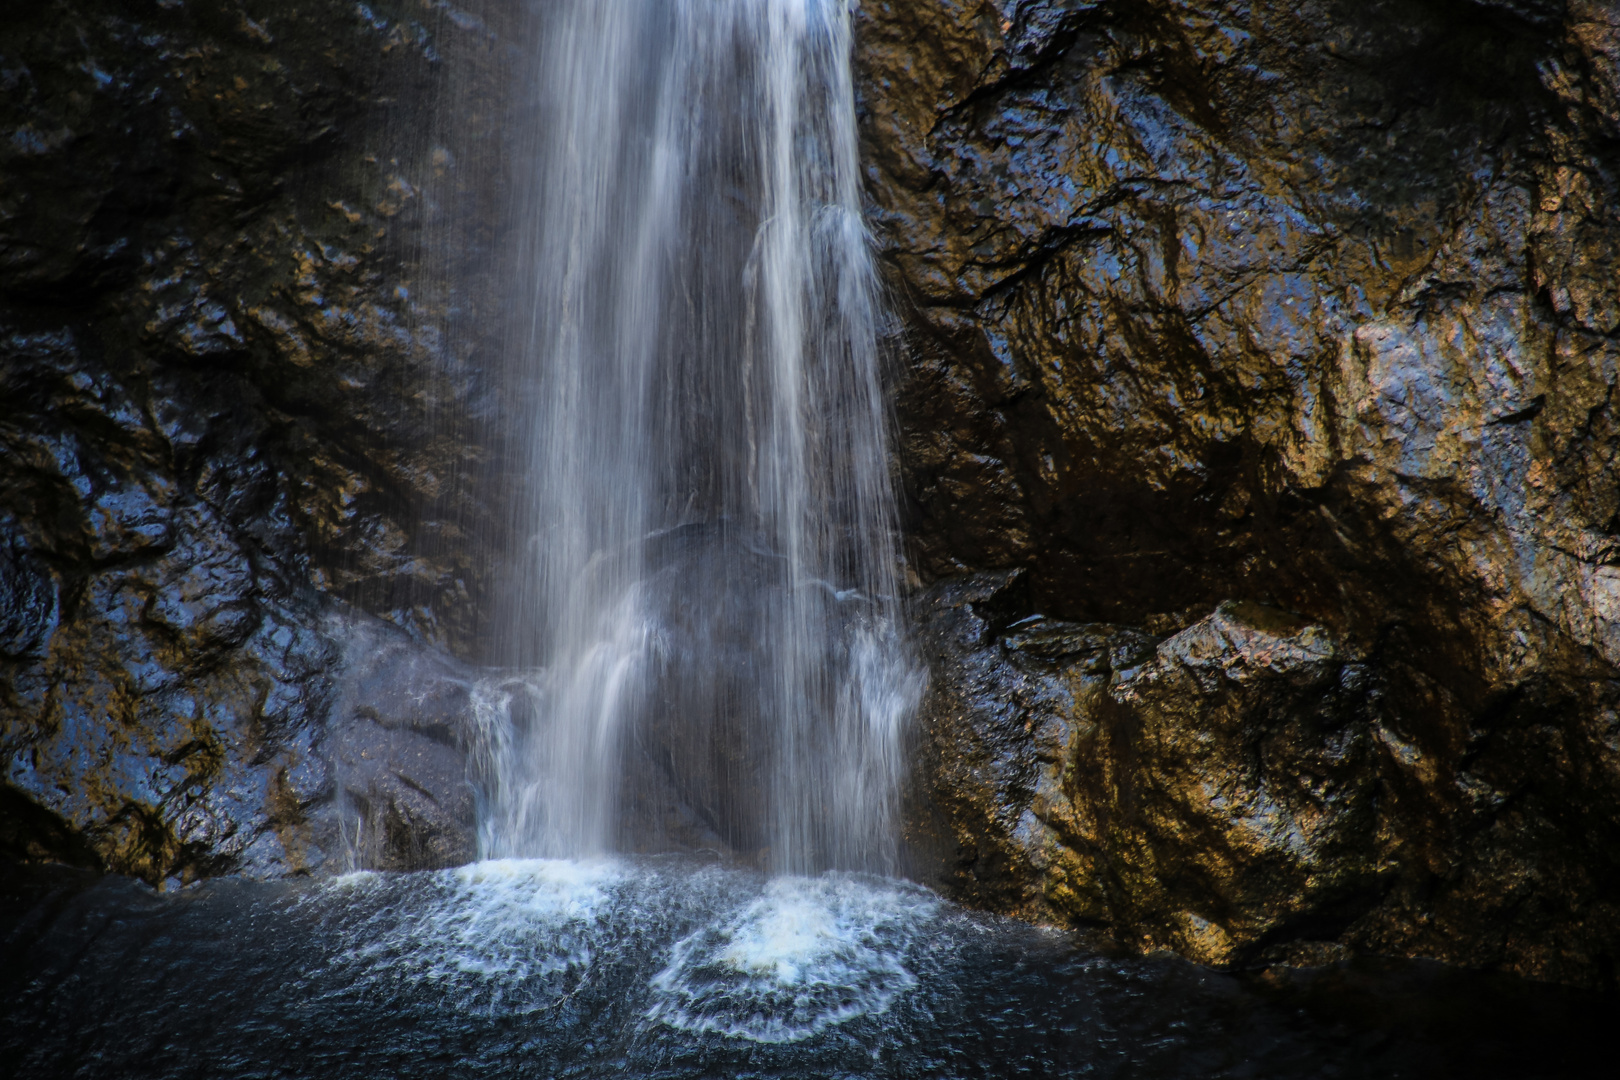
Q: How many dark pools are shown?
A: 1